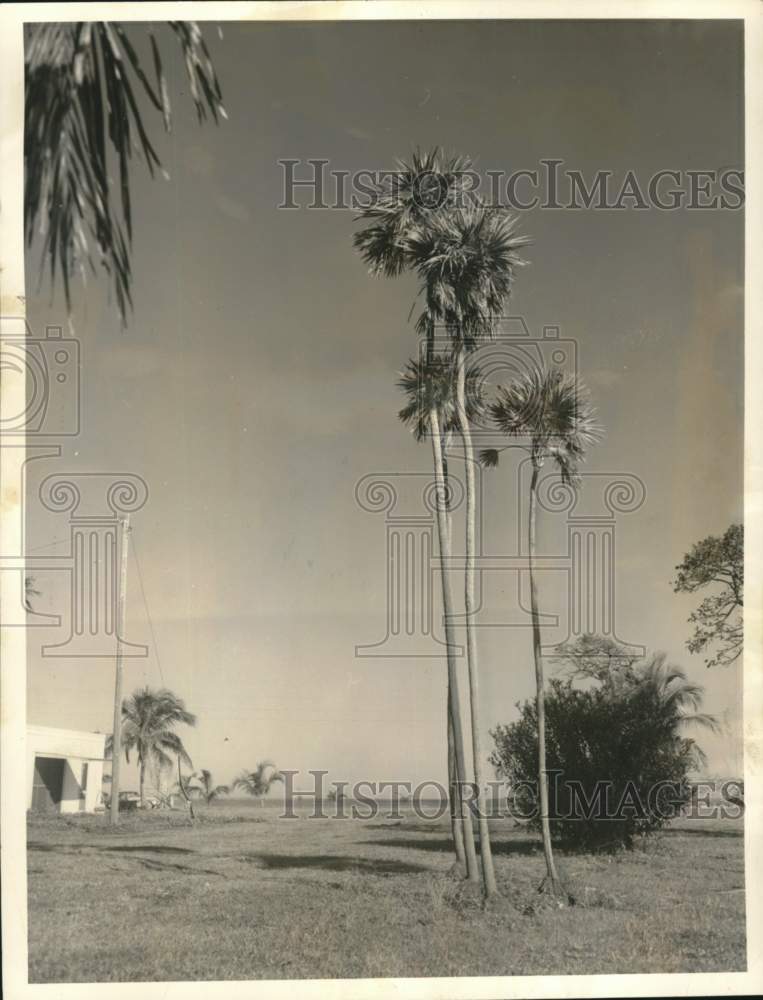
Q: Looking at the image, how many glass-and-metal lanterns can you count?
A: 0